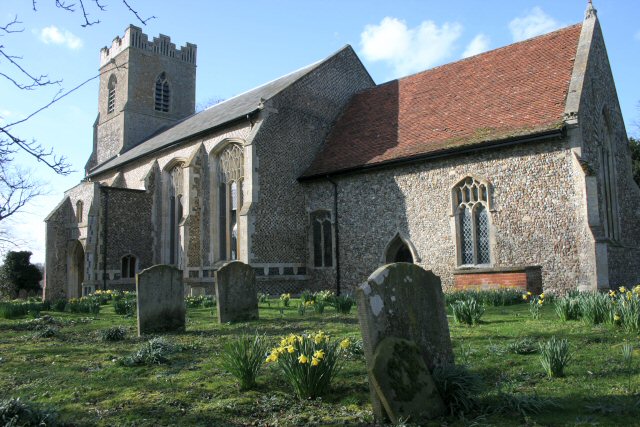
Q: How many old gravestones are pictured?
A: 4